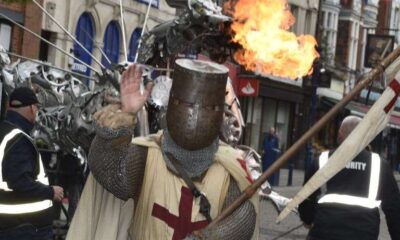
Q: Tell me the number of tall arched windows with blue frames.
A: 3